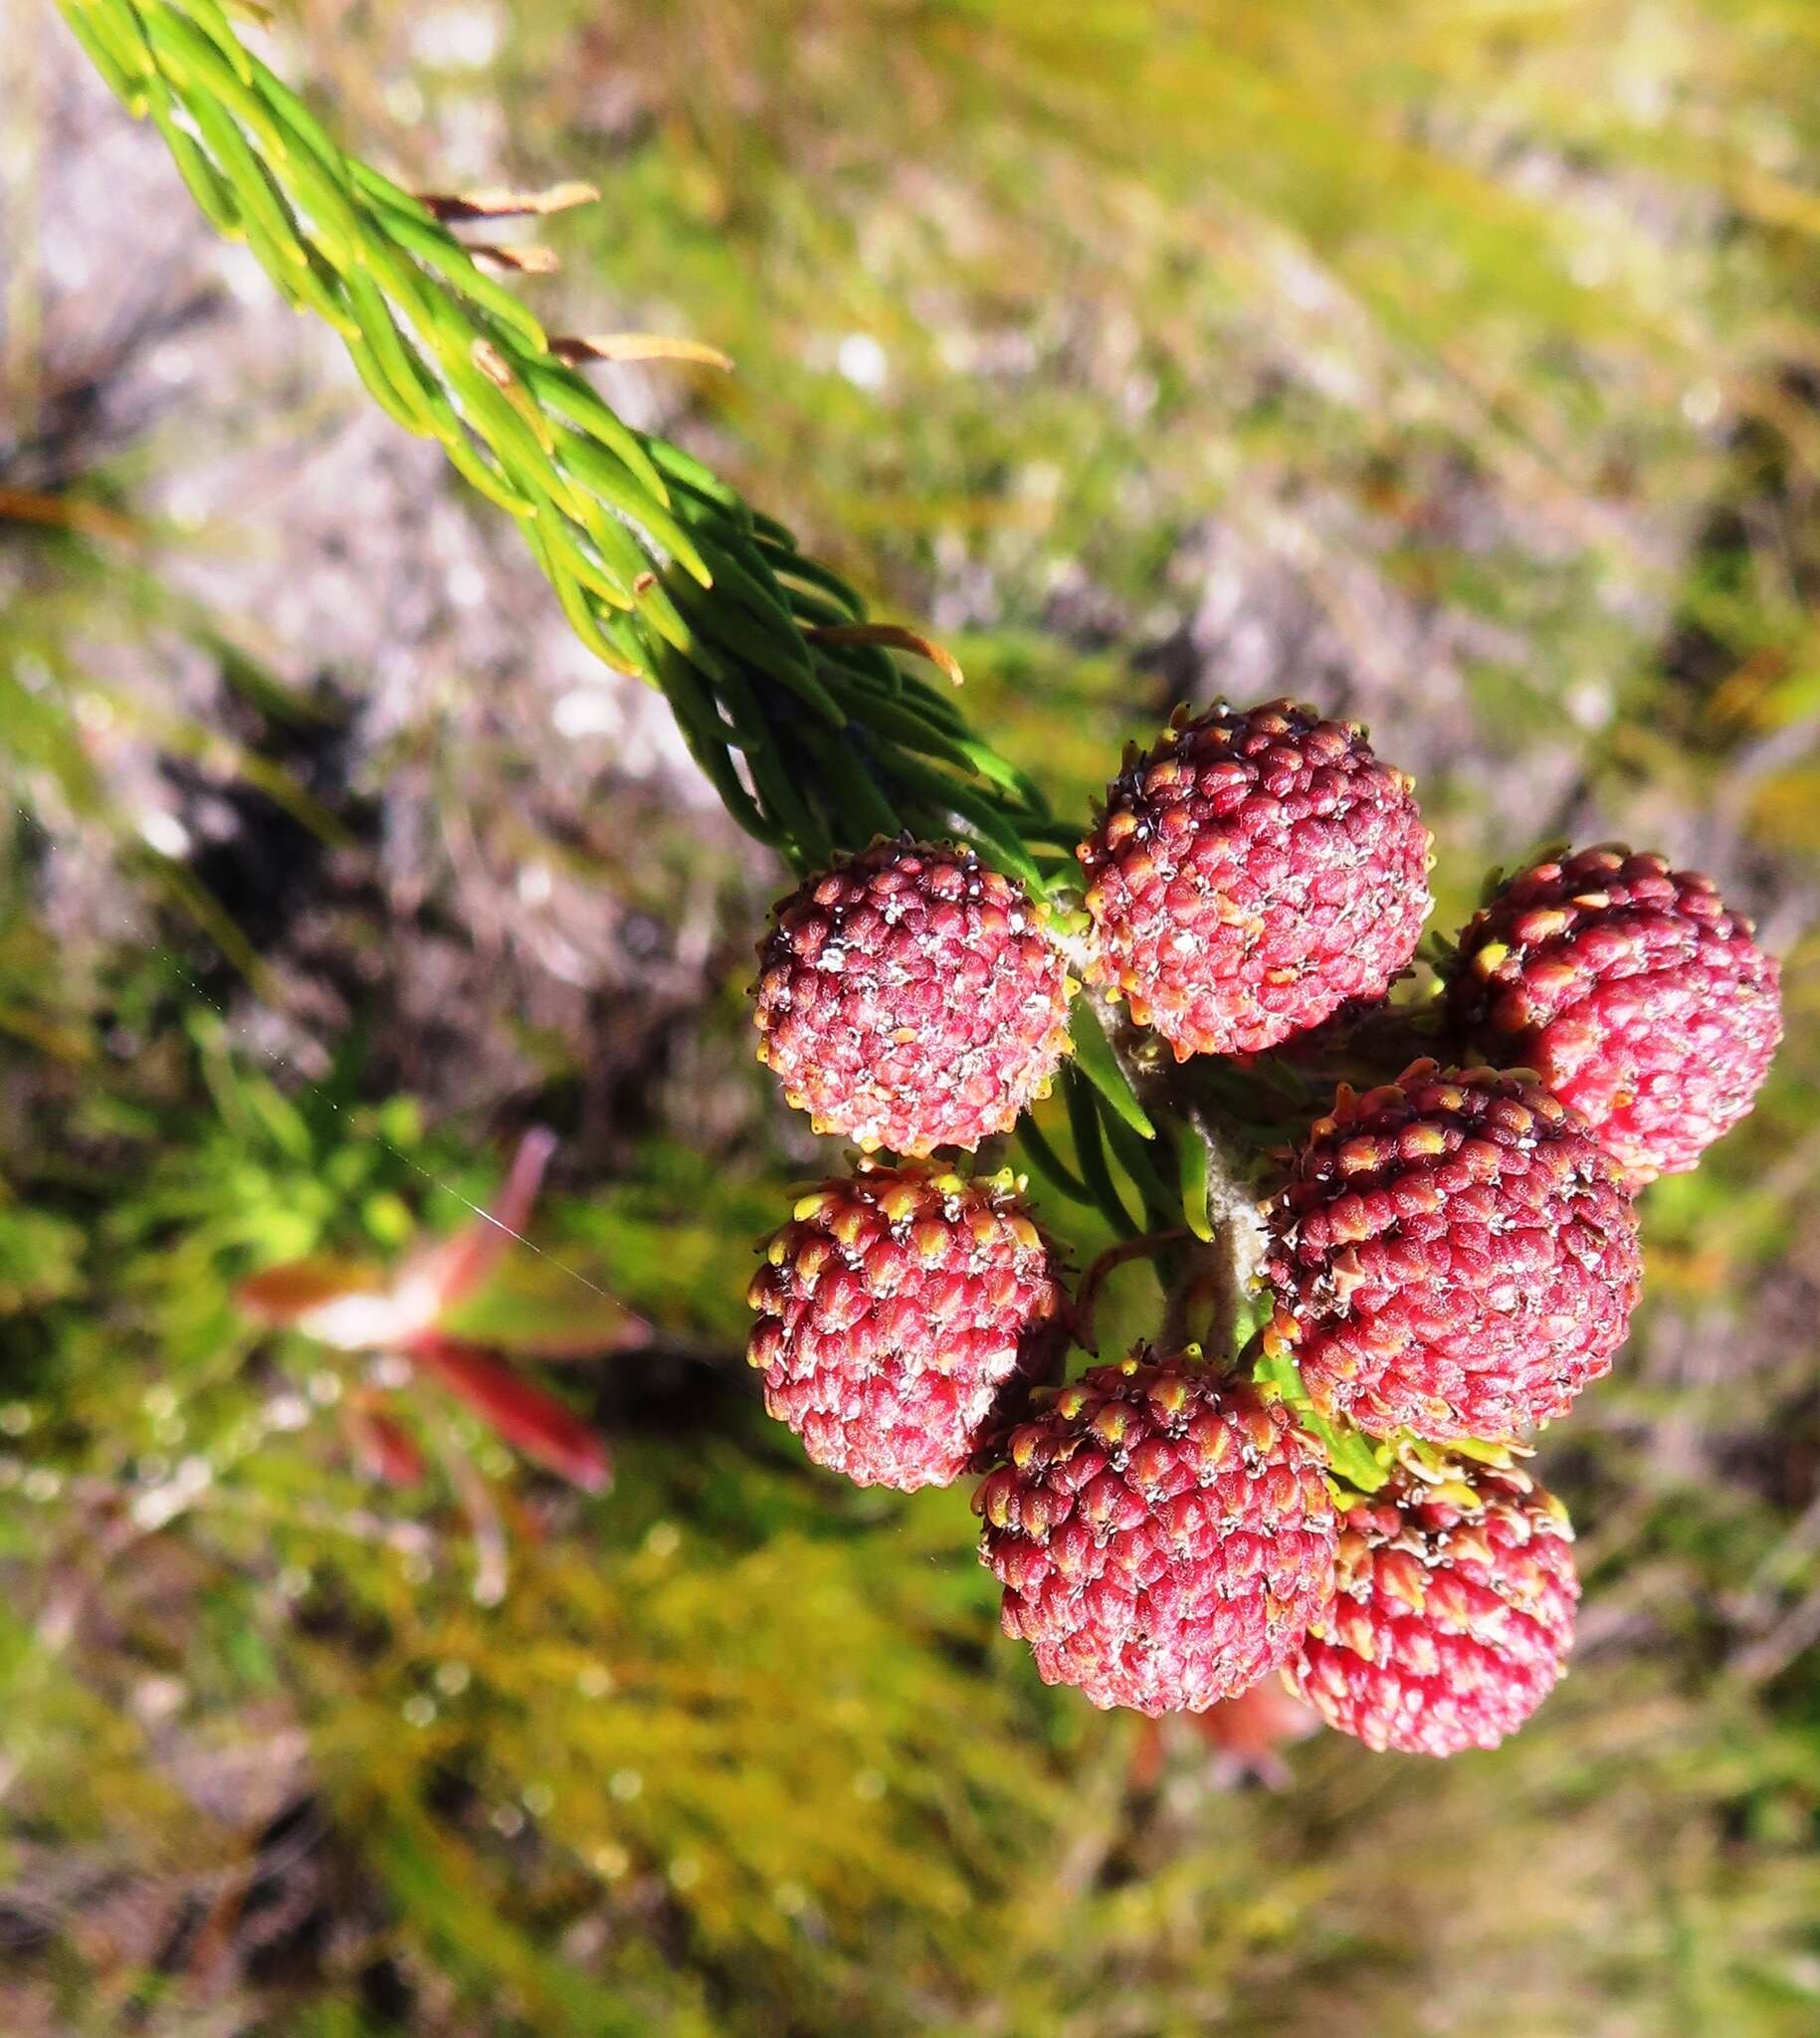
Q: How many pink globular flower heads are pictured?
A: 7